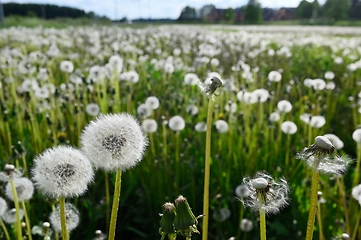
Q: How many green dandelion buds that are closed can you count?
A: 2